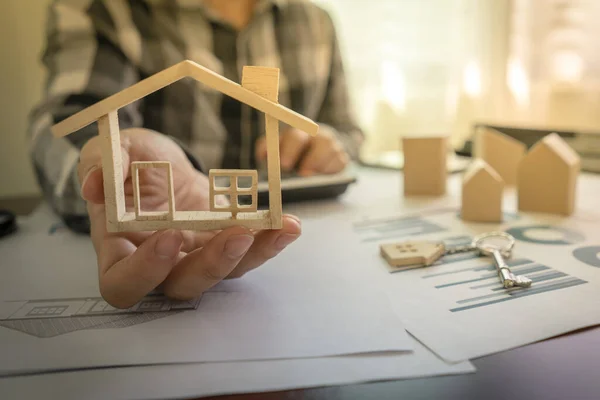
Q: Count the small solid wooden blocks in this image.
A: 4